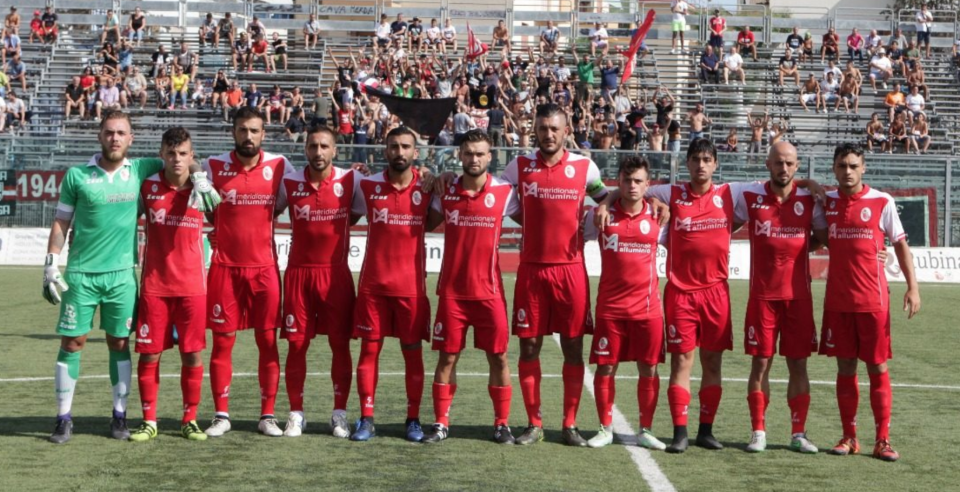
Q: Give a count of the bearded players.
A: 7